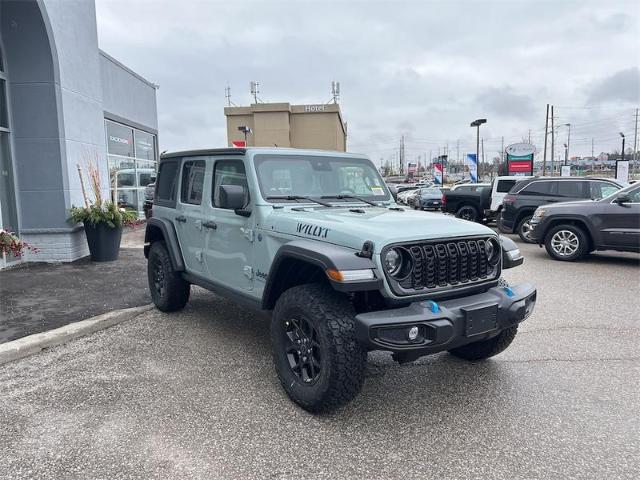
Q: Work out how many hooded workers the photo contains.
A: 0